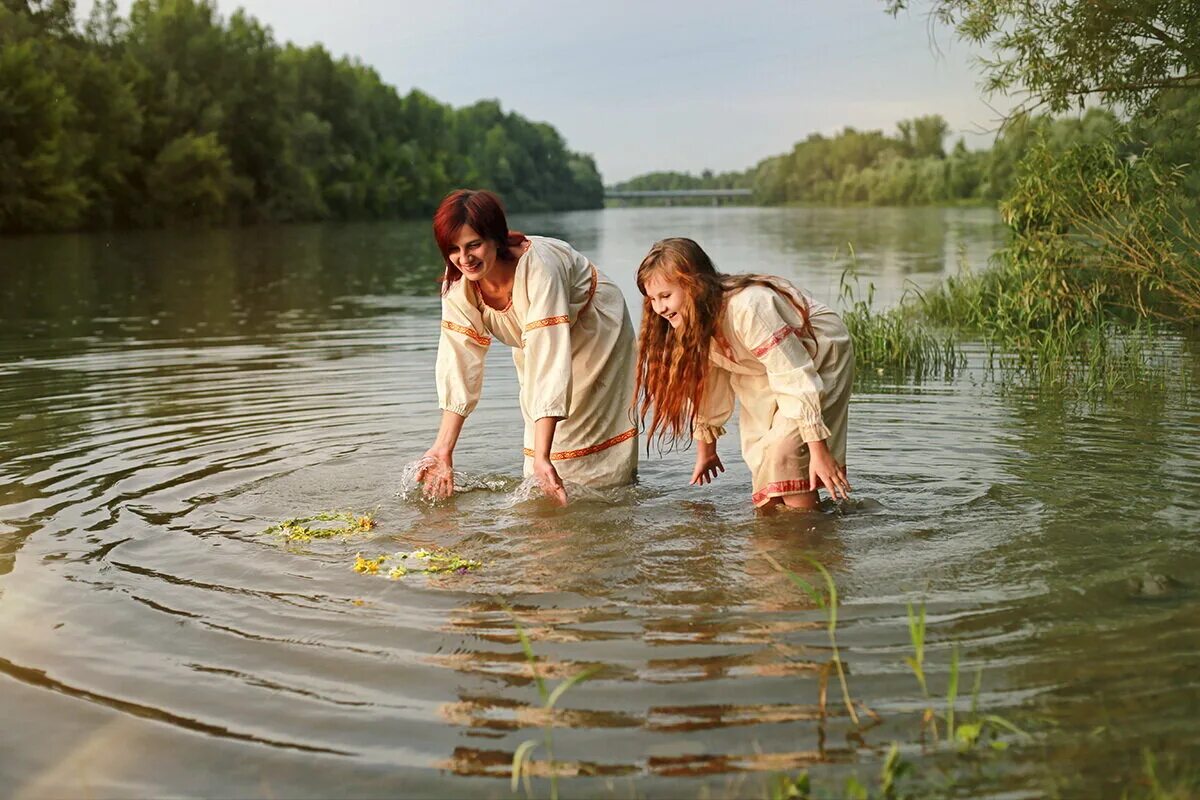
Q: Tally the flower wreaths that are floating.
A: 2